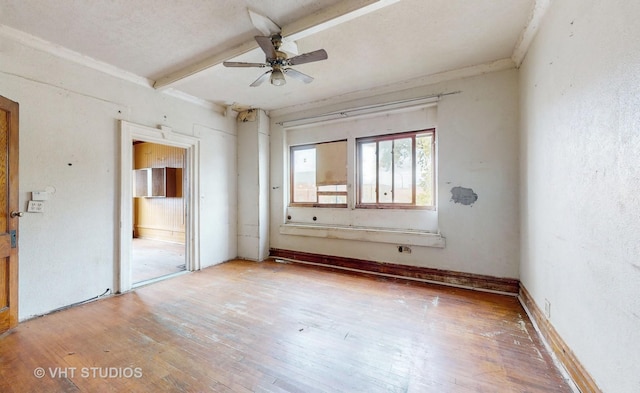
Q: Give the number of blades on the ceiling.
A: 5